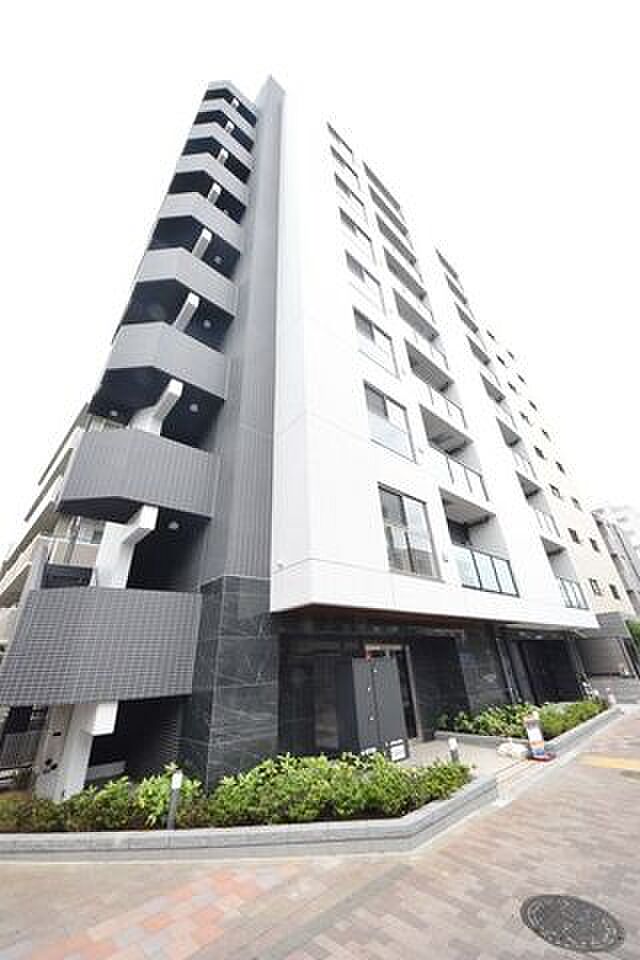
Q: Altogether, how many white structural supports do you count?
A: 9